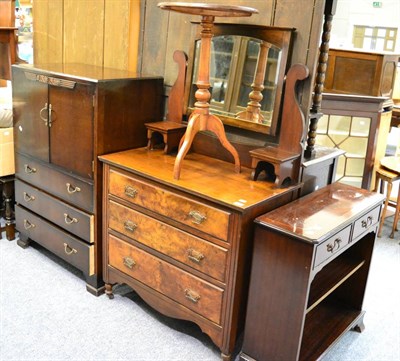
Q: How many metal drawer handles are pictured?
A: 14